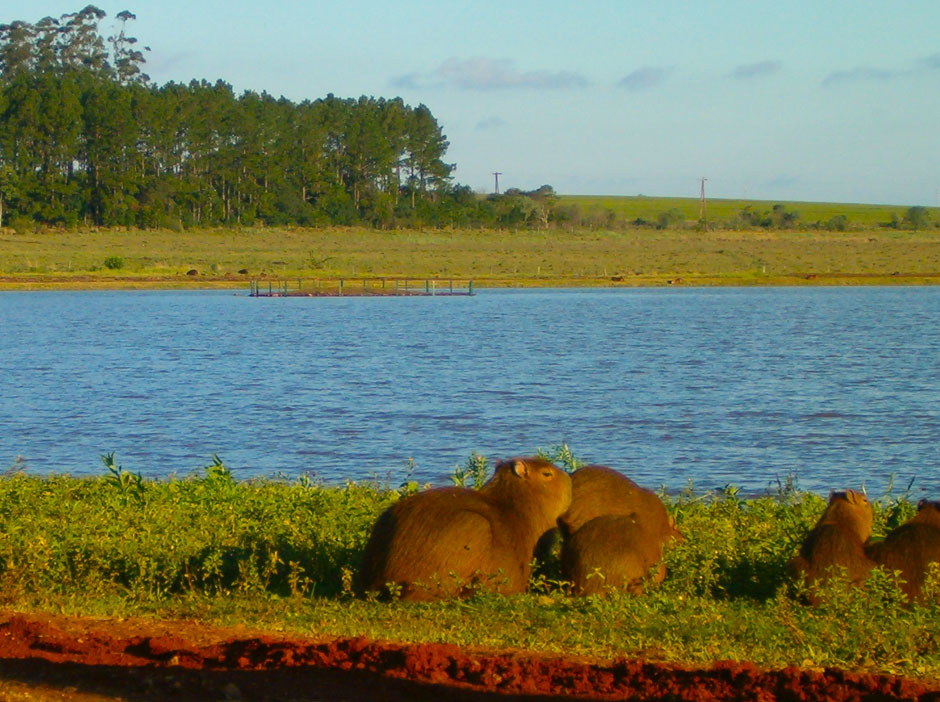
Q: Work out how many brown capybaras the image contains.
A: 5